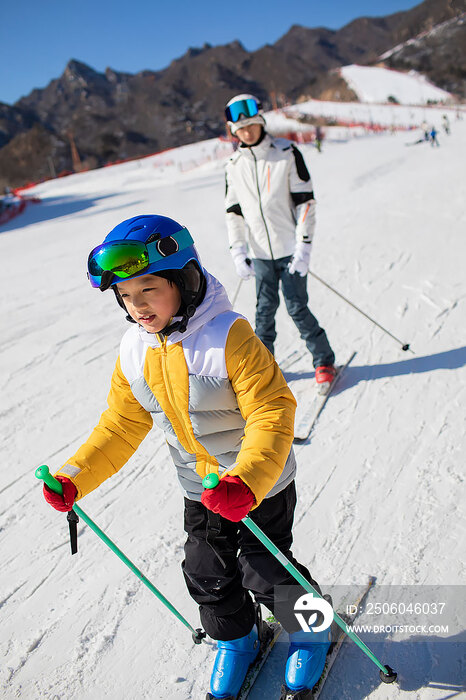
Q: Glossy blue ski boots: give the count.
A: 2